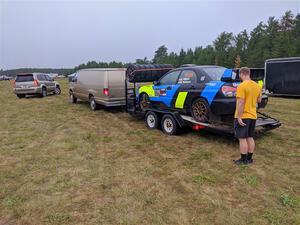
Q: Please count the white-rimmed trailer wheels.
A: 2